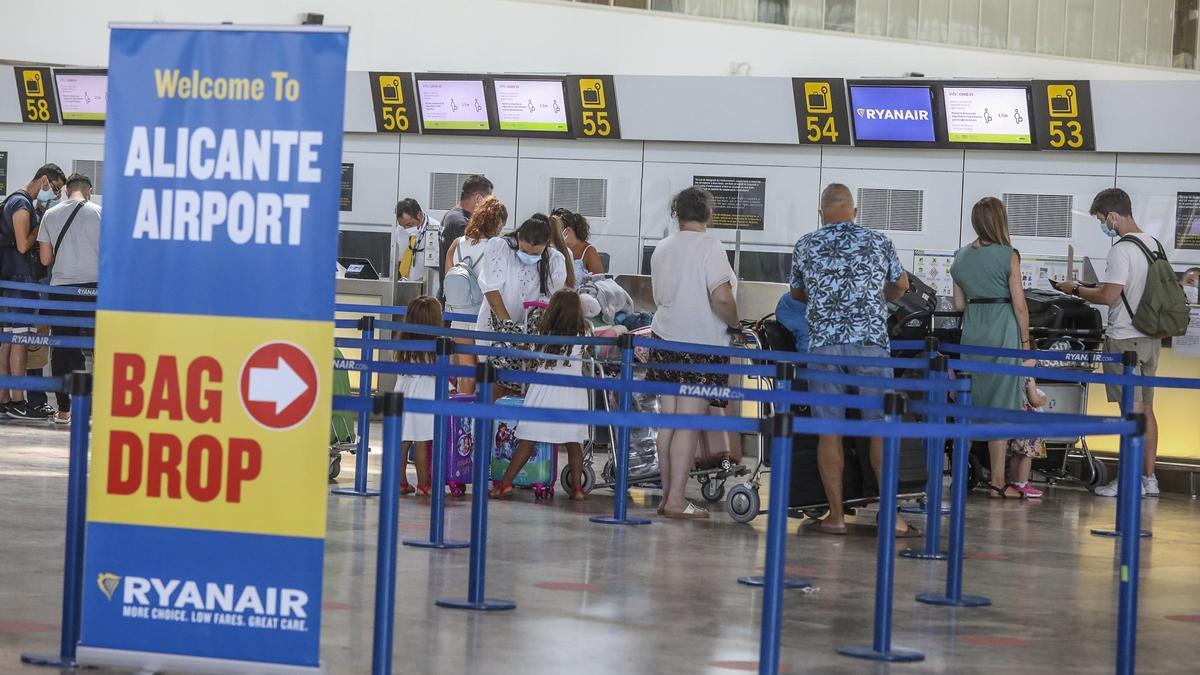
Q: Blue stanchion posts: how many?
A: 14